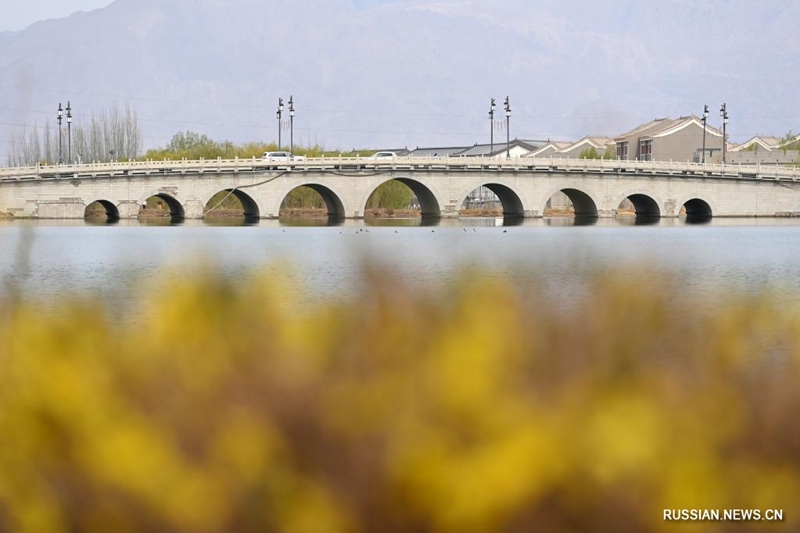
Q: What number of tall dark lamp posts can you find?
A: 8